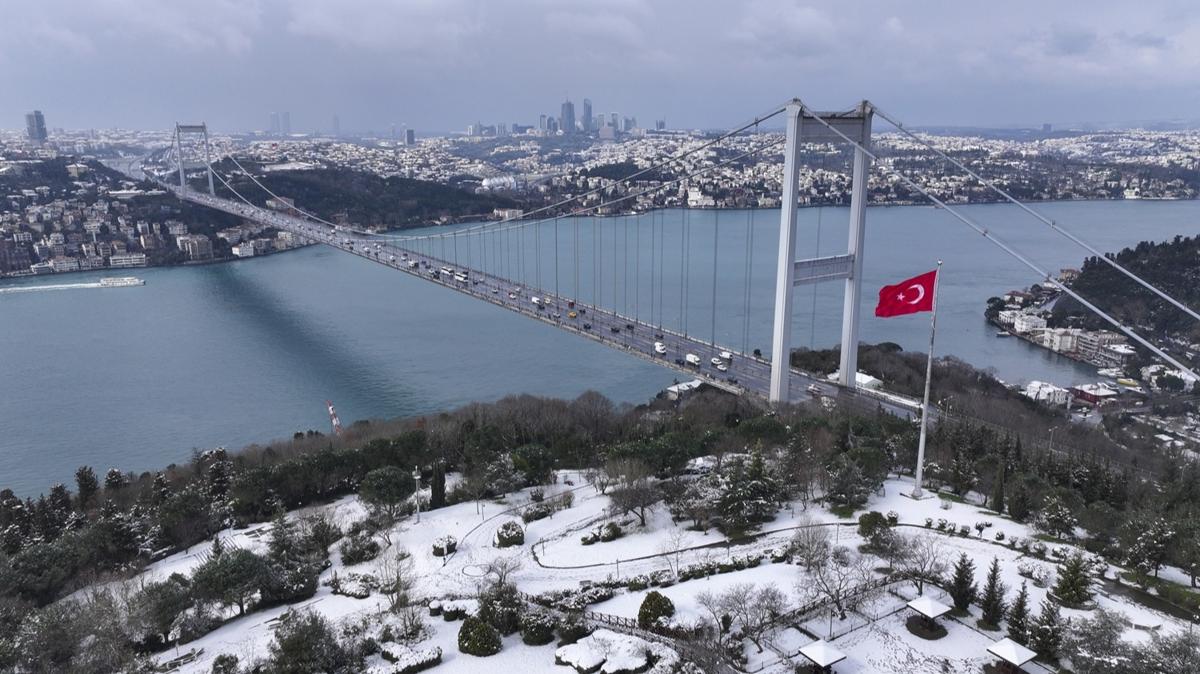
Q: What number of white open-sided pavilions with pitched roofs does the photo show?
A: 3